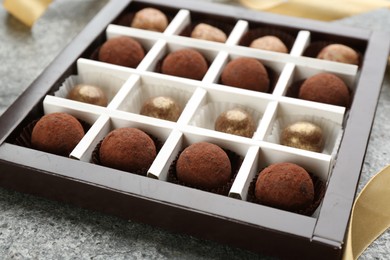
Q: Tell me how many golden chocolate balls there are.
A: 4